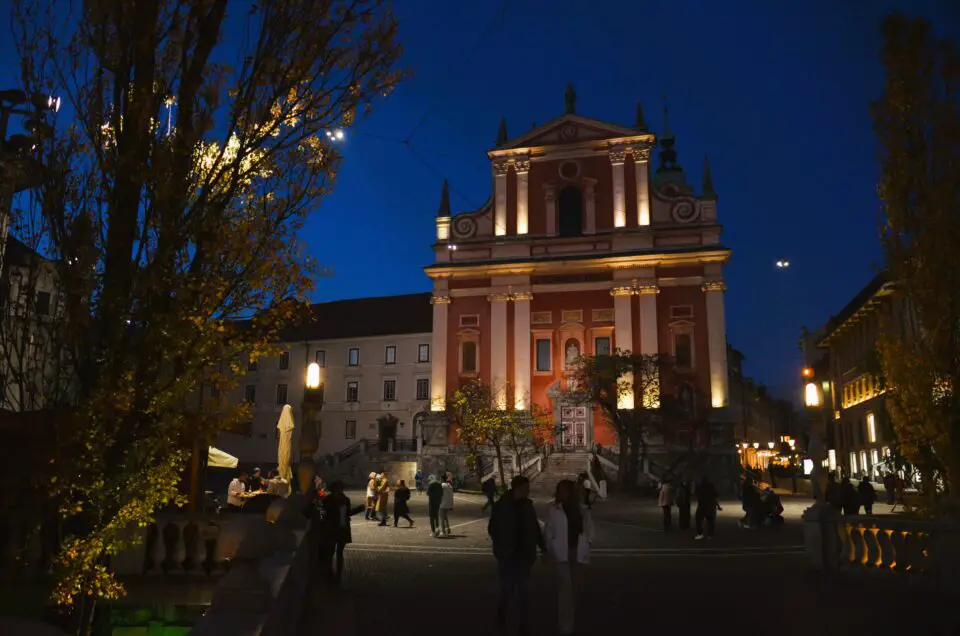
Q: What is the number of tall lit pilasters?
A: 10